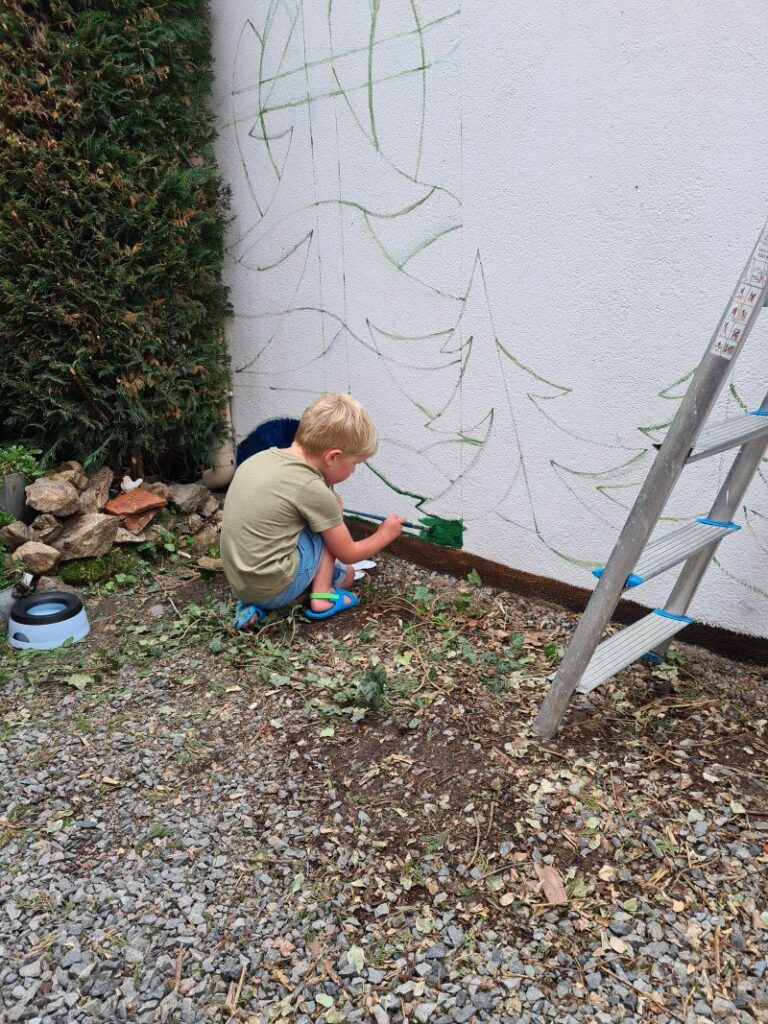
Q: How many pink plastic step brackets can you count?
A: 0